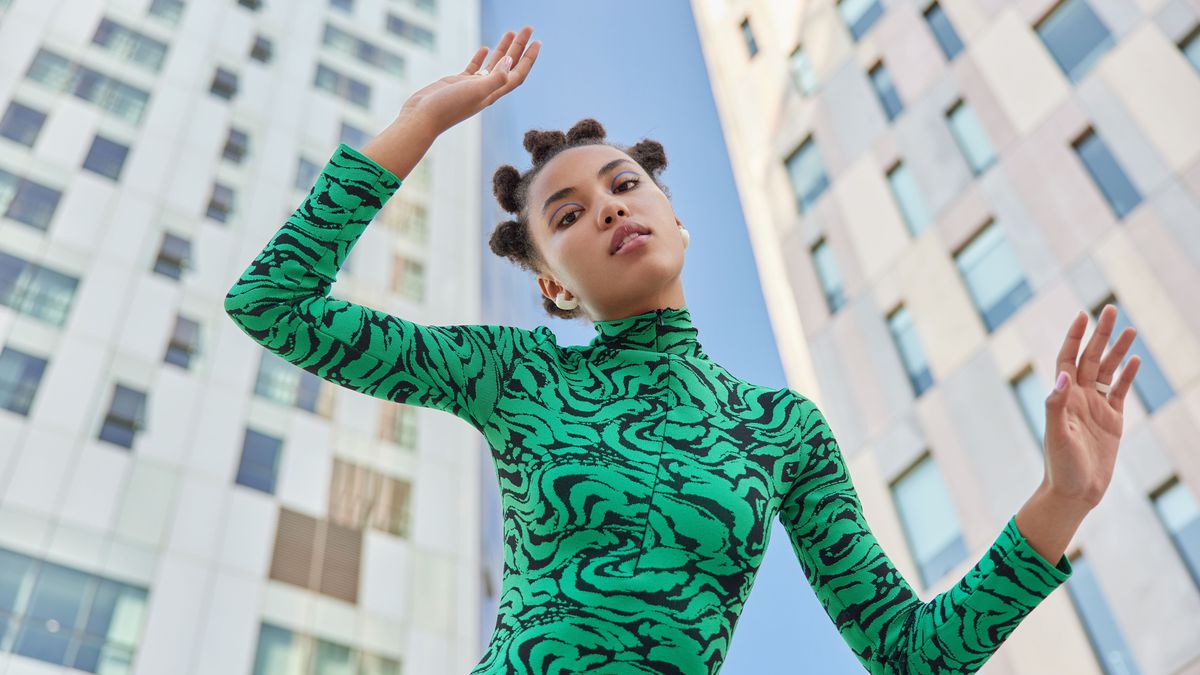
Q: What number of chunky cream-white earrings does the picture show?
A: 2